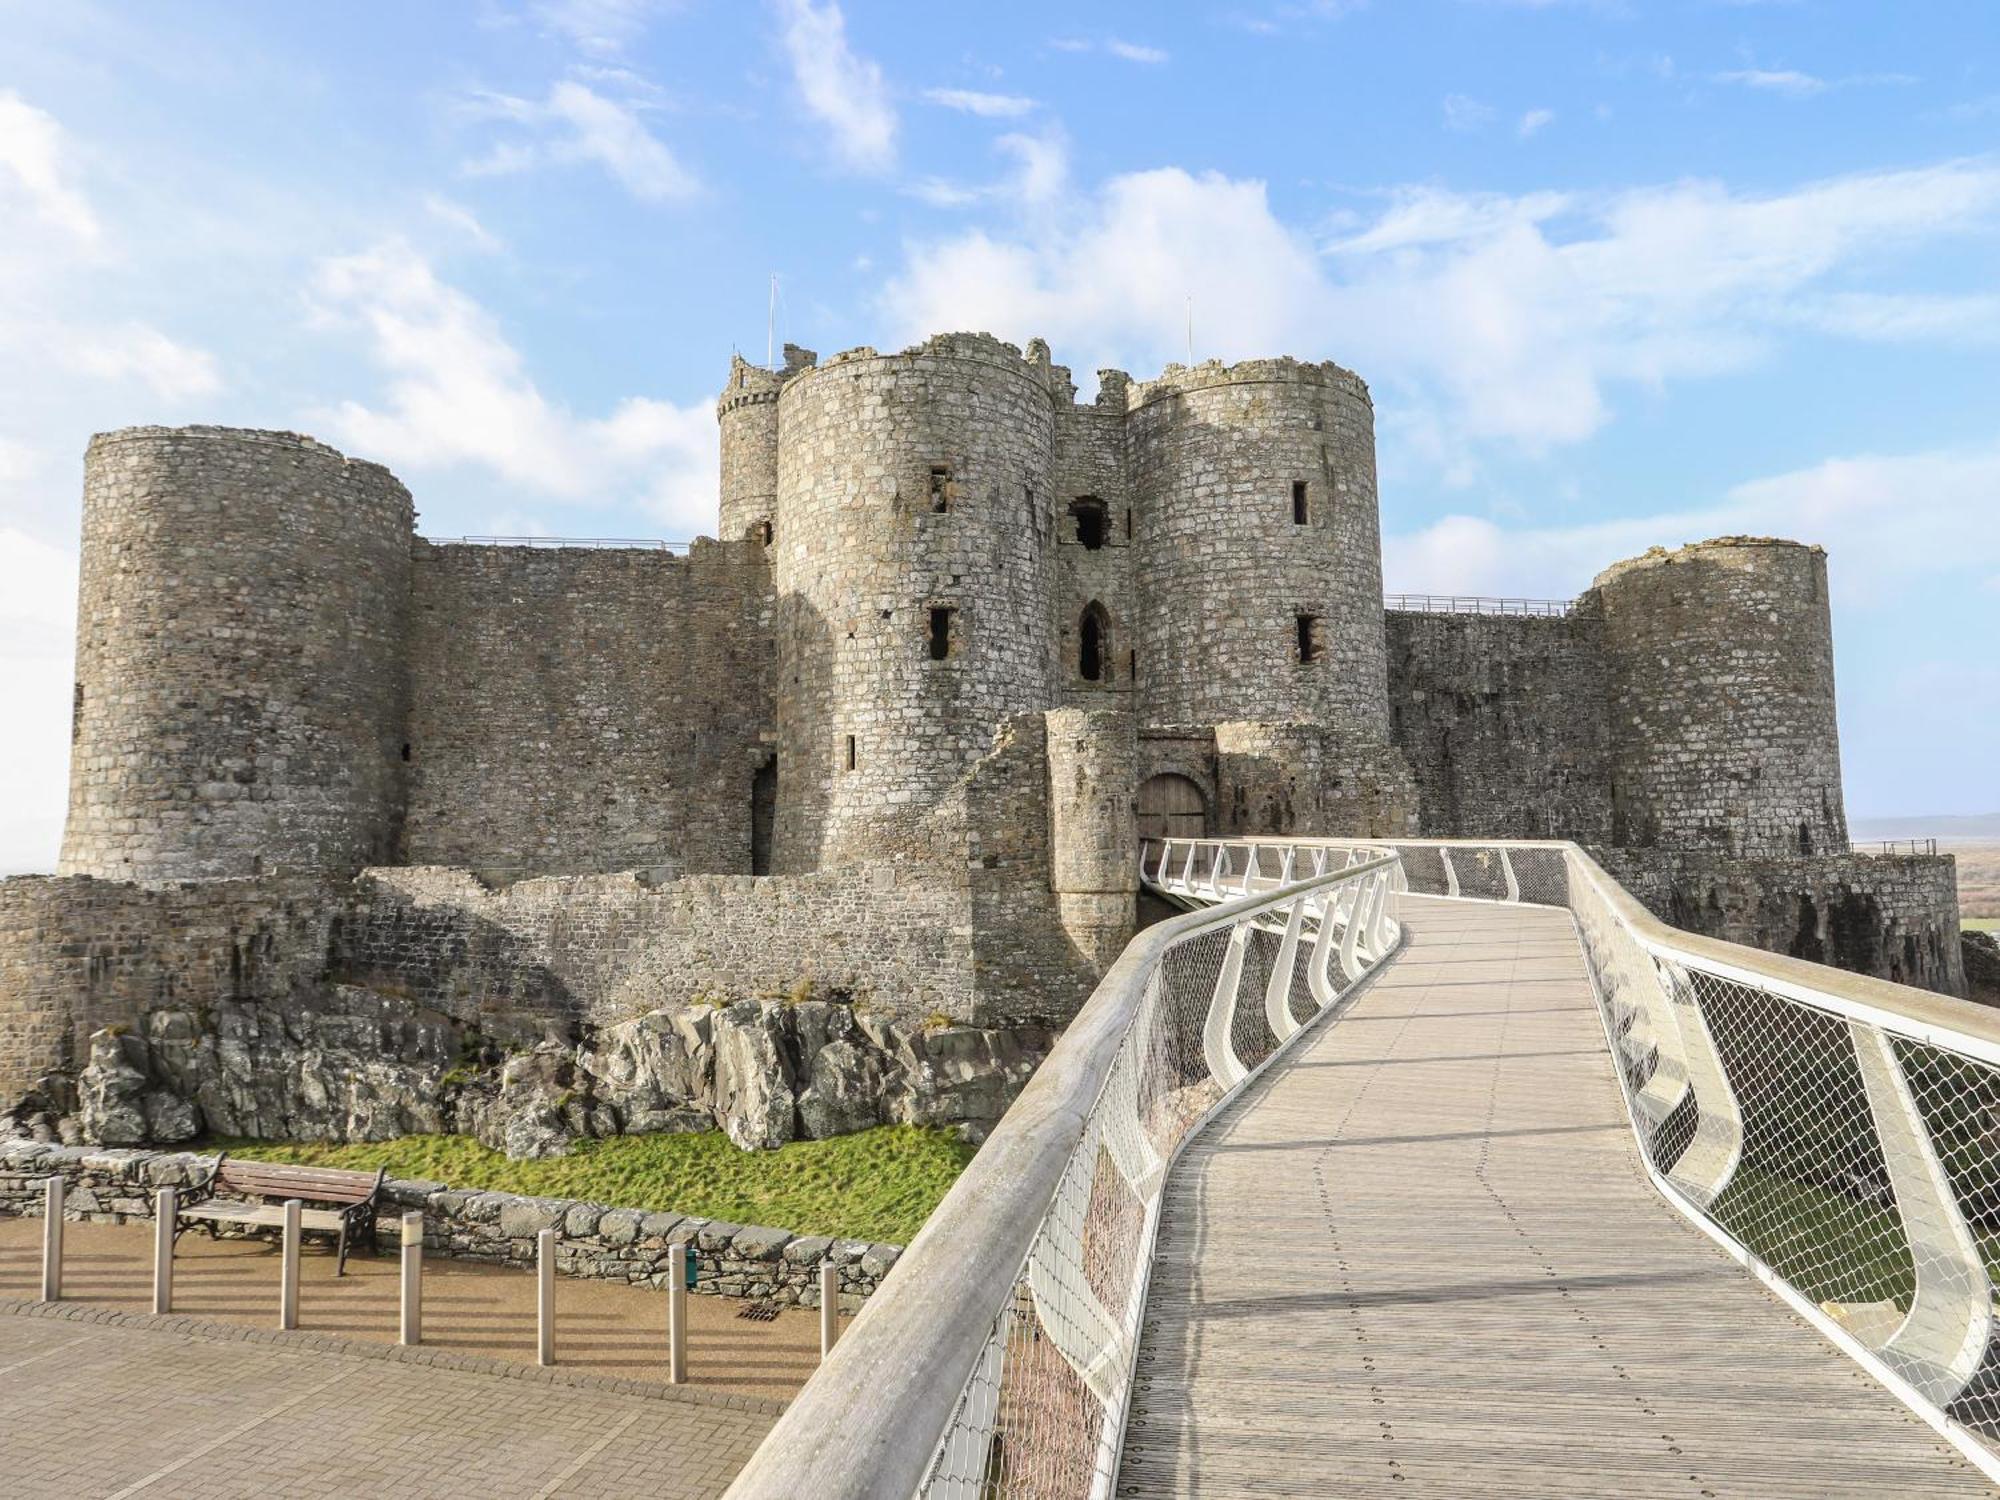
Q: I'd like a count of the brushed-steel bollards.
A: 7